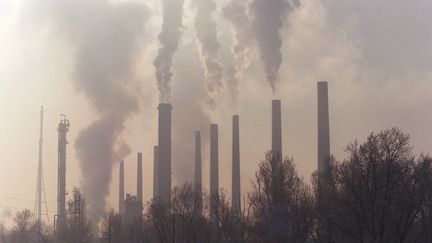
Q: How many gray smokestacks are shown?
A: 9